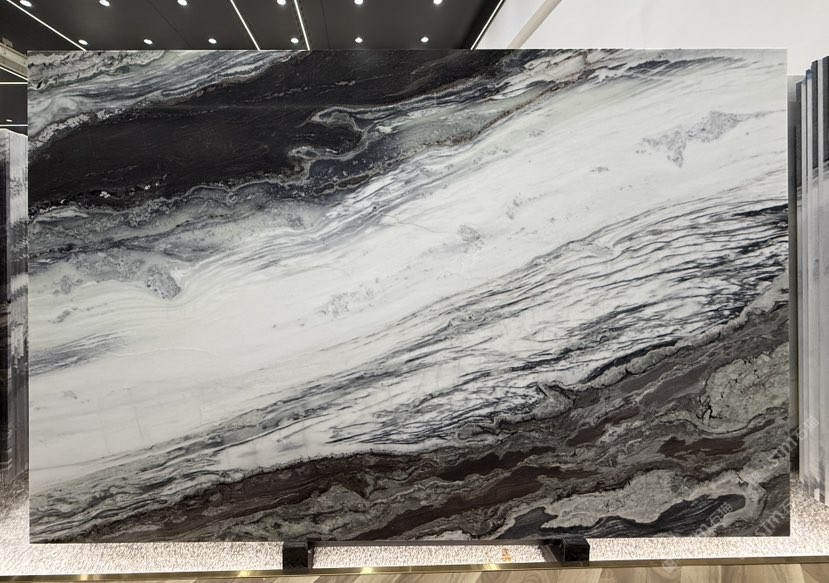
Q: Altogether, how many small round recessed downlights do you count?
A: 12